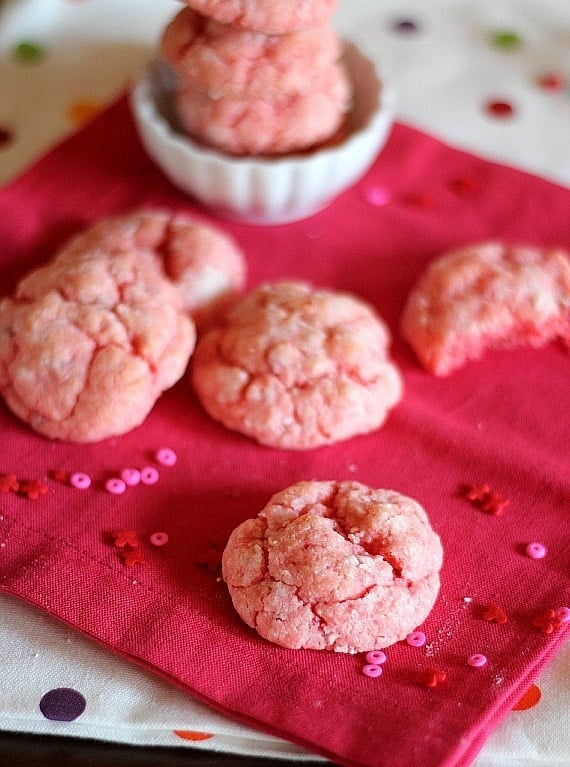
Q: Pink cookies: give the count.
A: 8